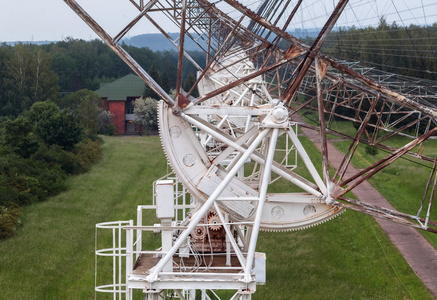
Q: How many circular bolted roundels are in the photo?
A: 4